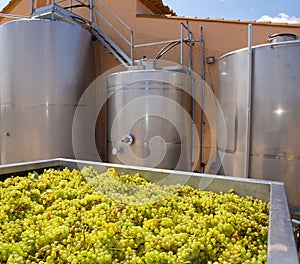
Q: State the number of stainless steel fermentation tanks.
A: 3